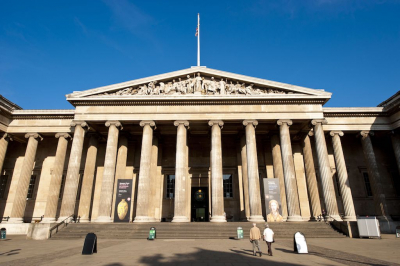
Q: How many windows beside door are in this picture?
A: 2